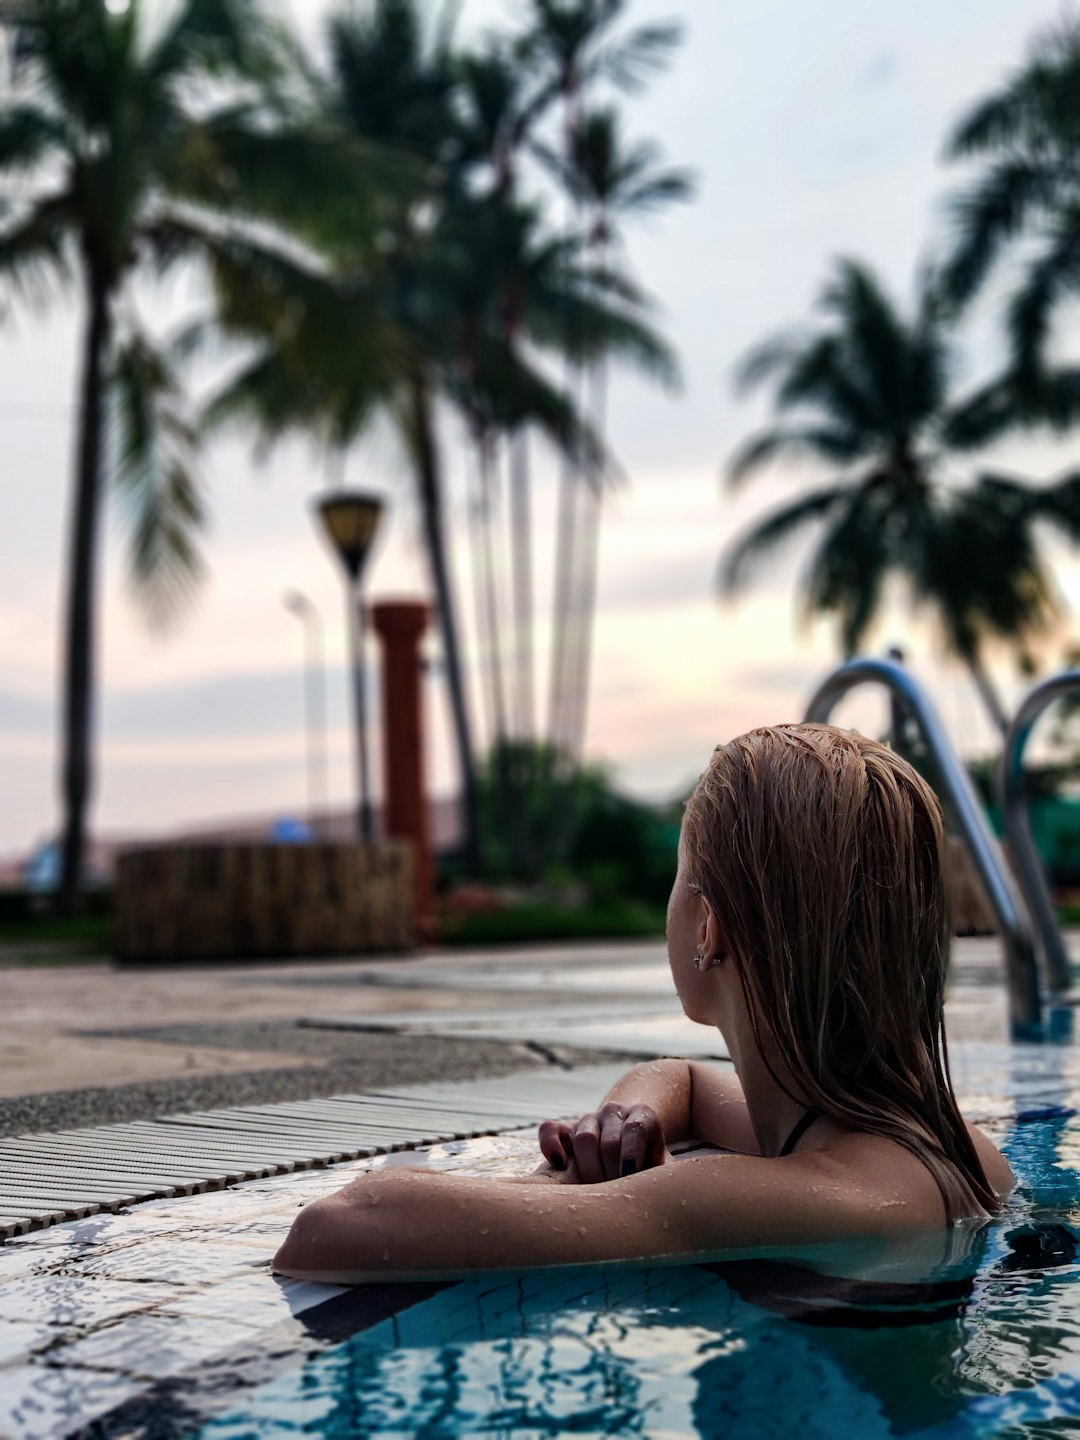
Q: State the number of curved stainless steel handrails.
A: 2